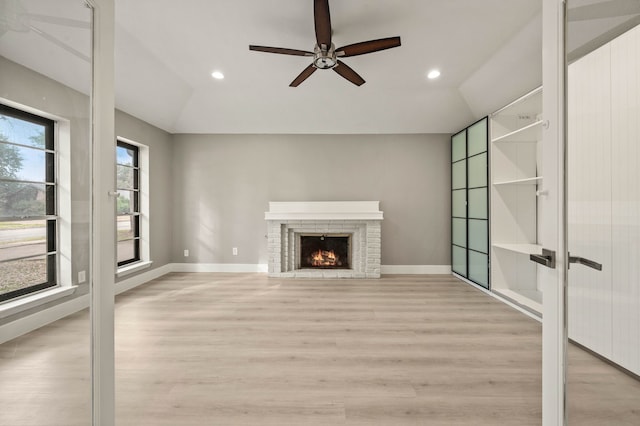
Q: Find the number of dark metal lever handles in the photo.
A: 2